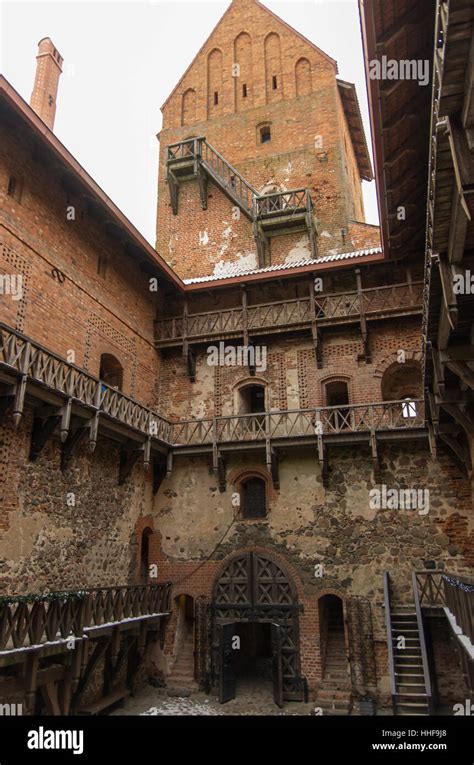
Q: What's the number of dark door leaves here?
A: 2